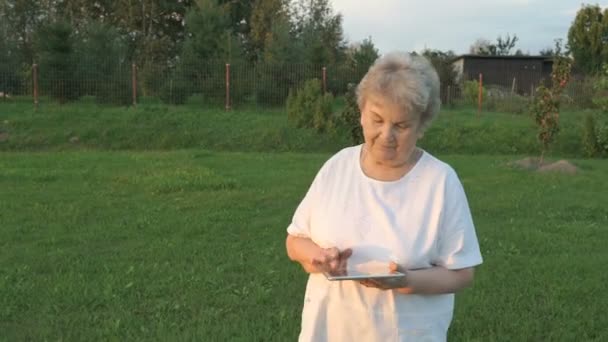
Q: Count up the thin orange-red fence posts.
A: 5